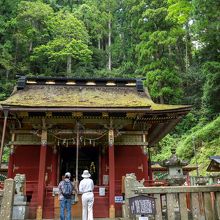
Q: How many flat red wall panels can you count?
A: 2